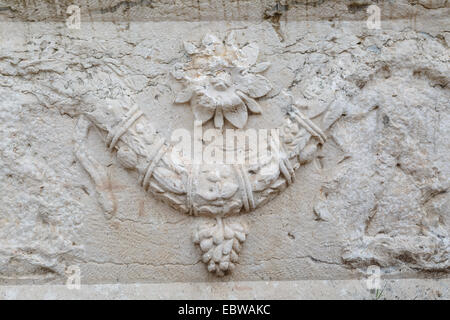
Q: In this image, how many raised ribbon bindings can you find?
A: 6